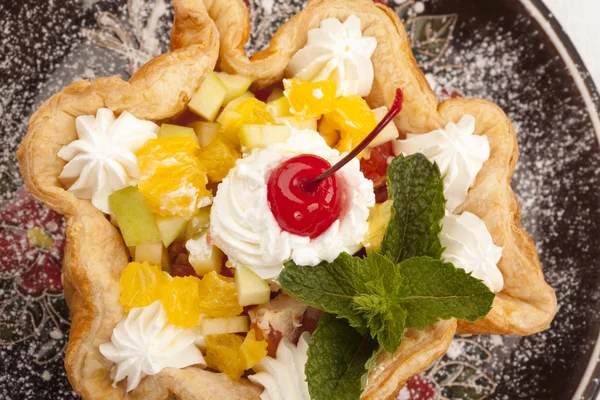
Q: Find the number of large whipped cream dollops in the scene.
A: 7